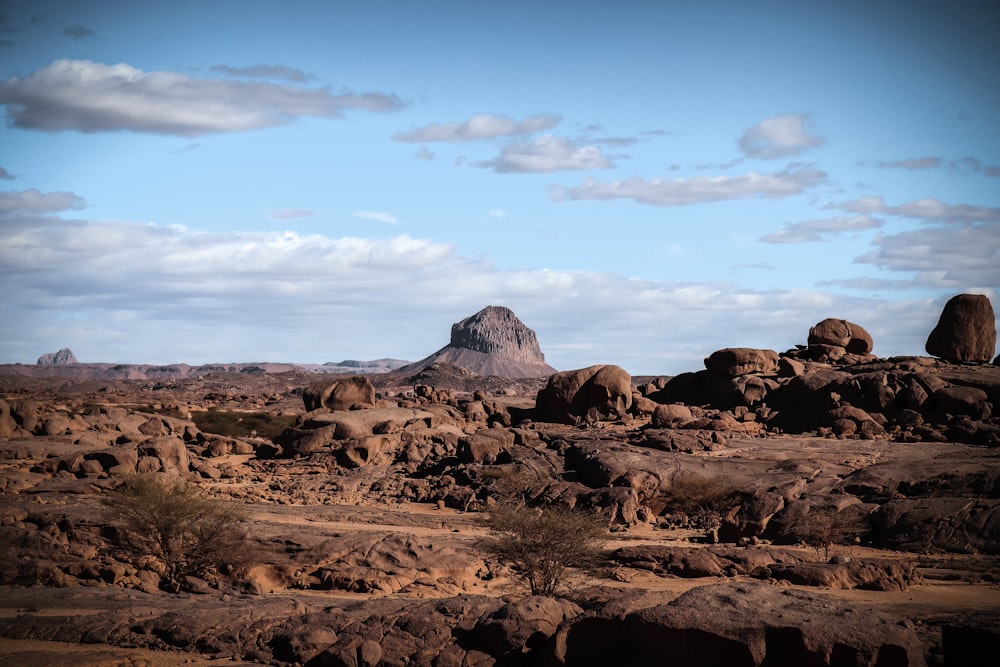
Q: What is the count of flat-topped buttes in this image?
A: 1